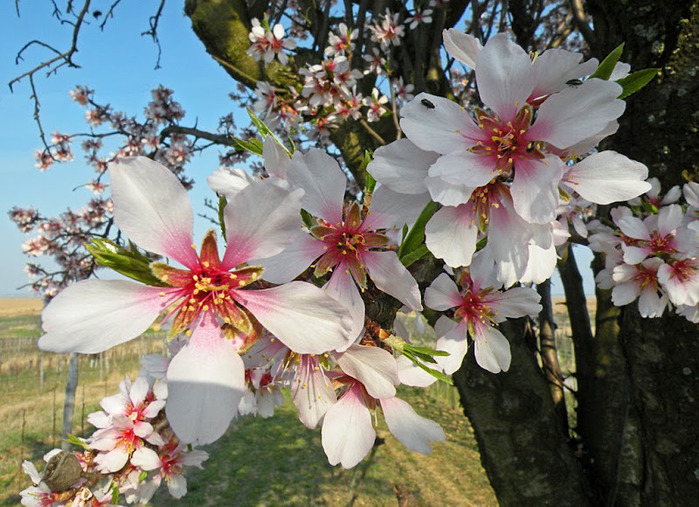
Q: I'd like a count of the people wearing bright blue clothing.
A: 0